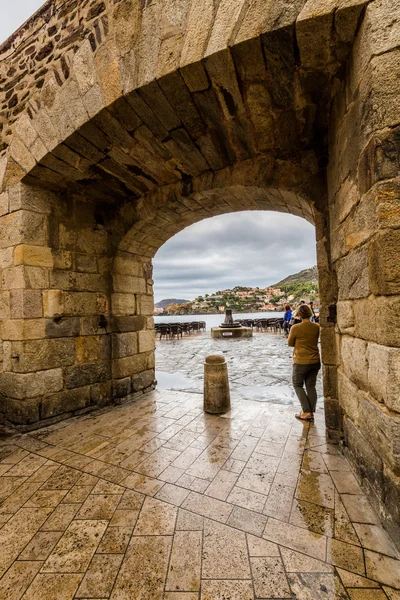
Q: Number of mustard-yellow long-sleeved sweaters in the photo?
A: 1